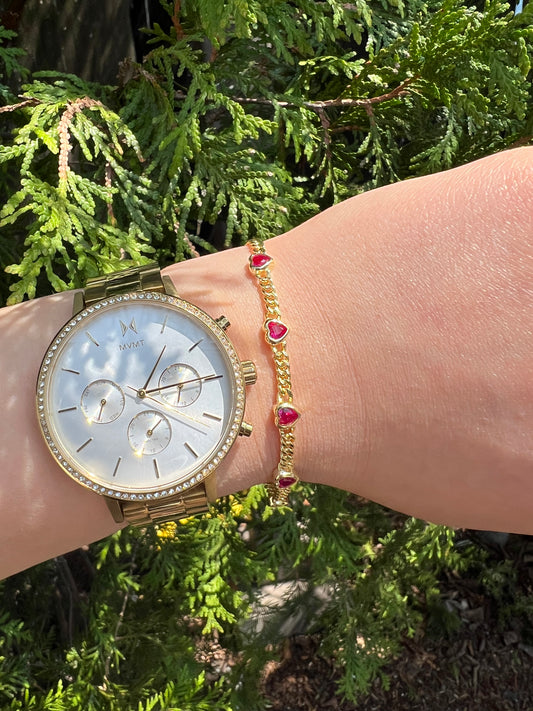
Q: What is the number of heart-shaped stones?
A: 4